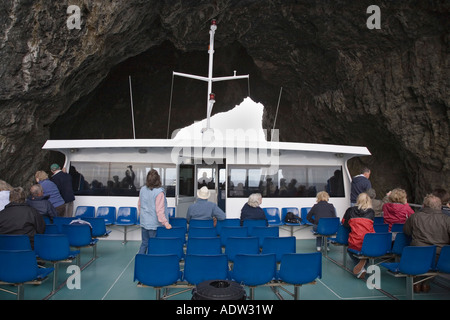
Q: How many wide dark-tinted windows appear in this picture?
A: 2